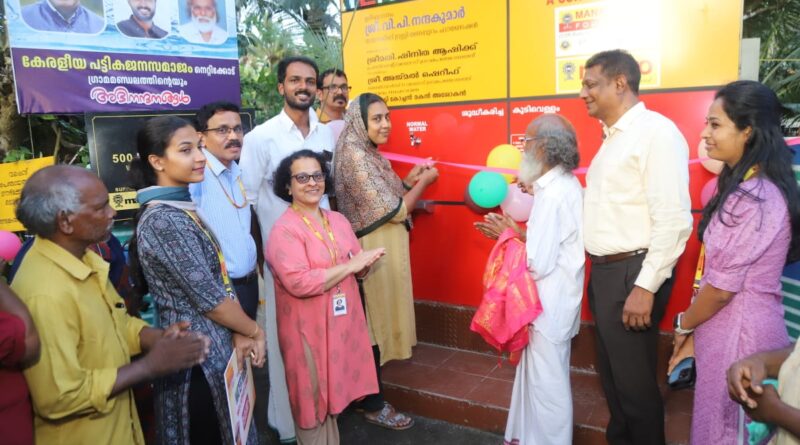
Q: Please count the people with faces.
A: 10